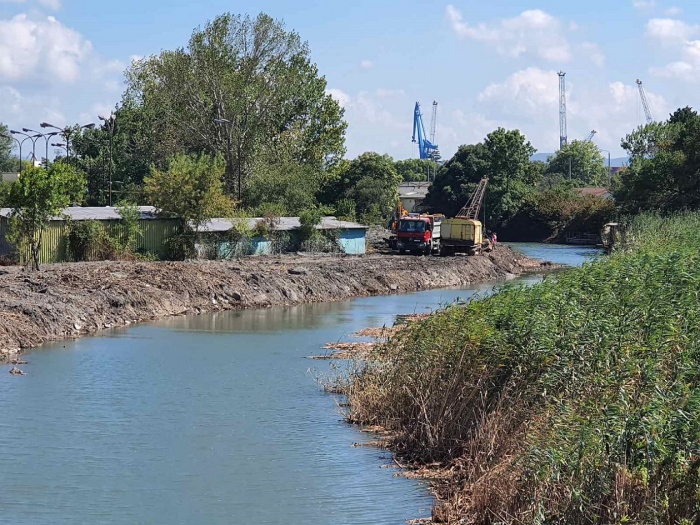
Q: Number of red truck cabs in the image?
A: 1